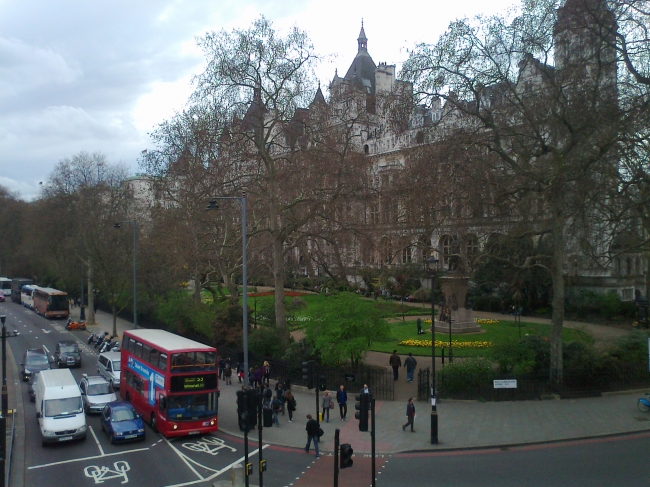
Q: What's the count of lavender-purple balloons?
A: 0